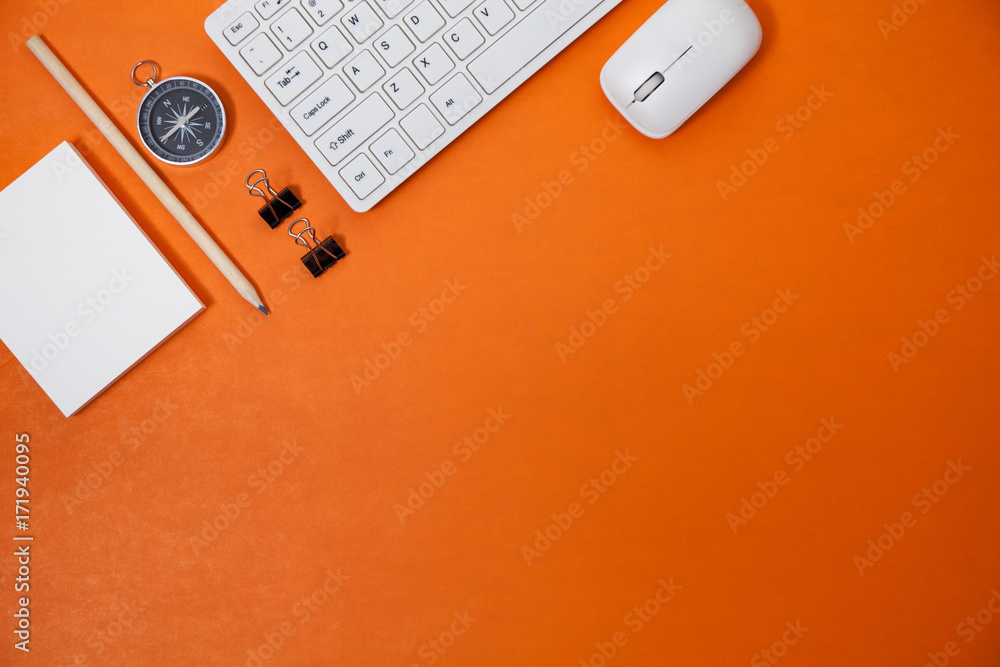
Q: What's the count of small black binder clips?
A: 2